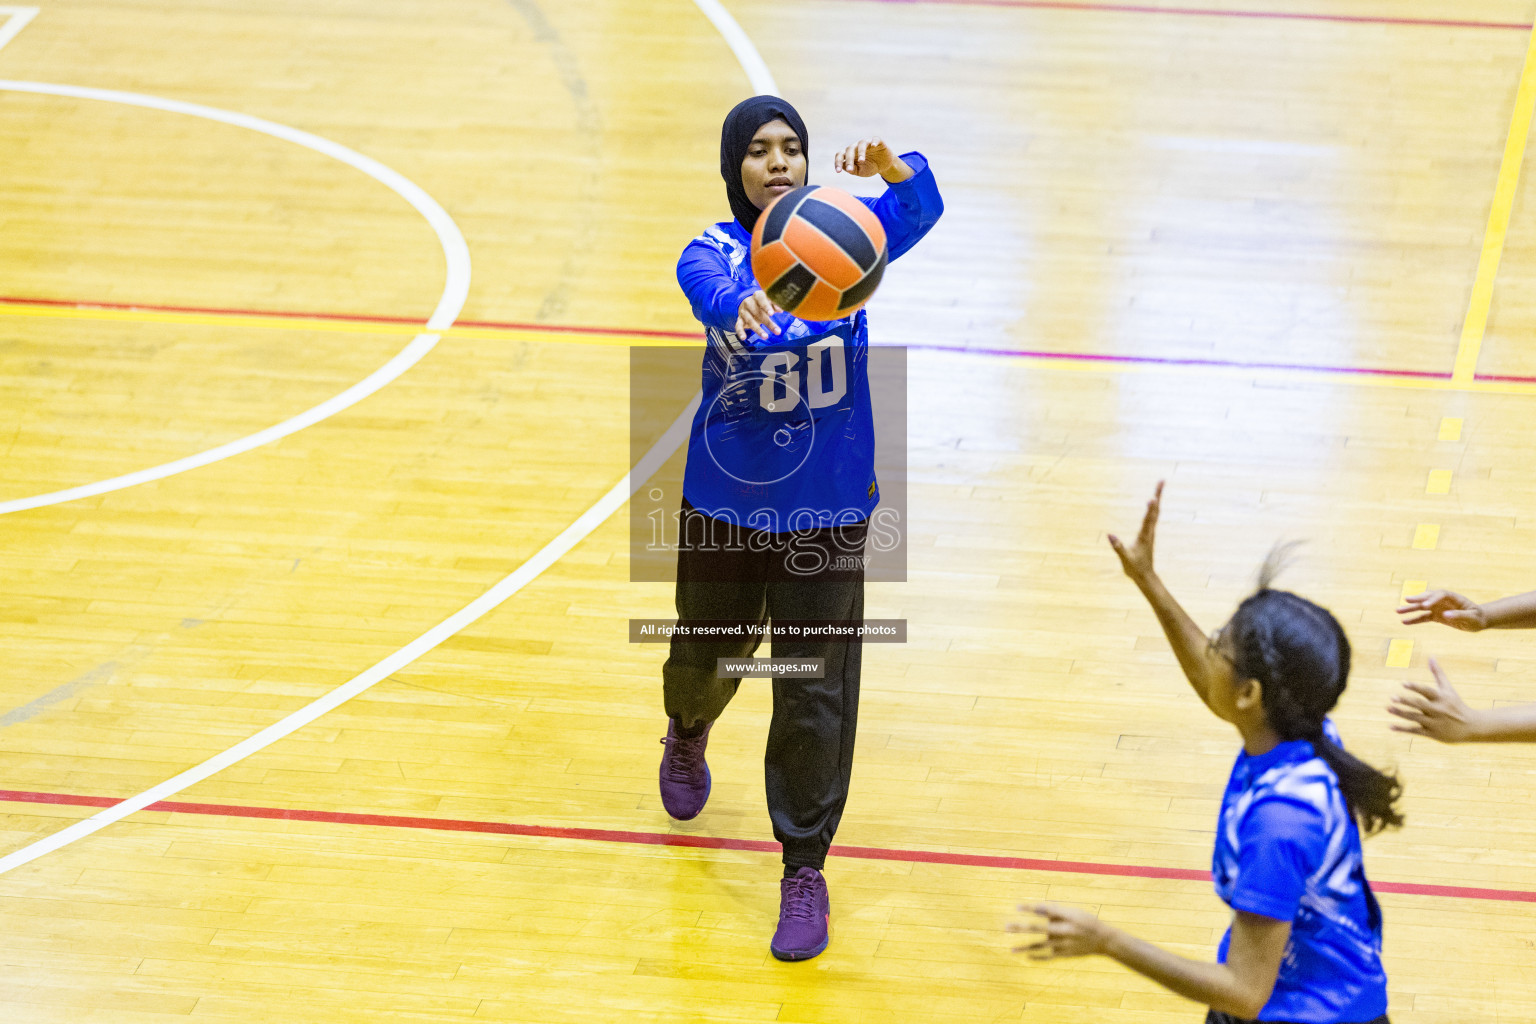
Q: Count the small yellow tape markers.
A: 5